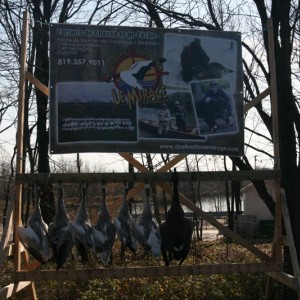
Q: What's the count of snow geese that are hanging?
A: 6